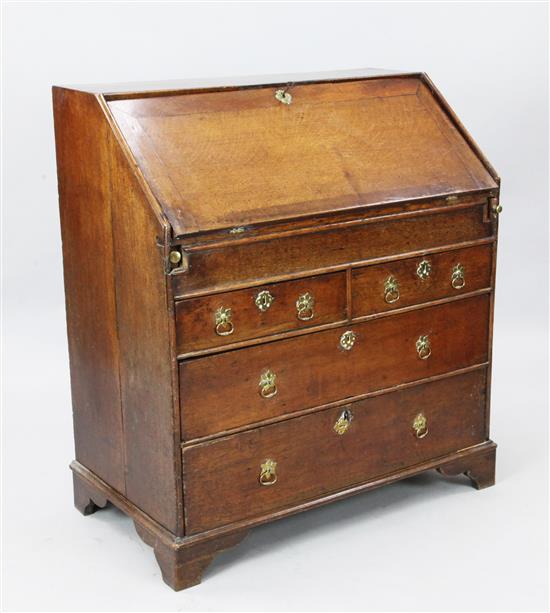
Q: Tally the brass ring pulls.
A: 8